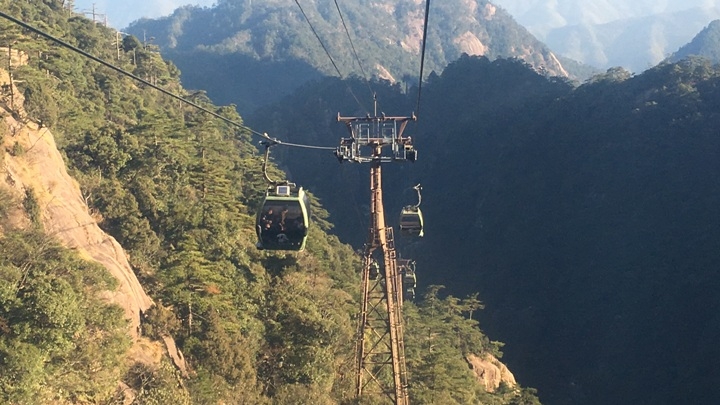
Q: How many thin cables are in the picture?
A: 2